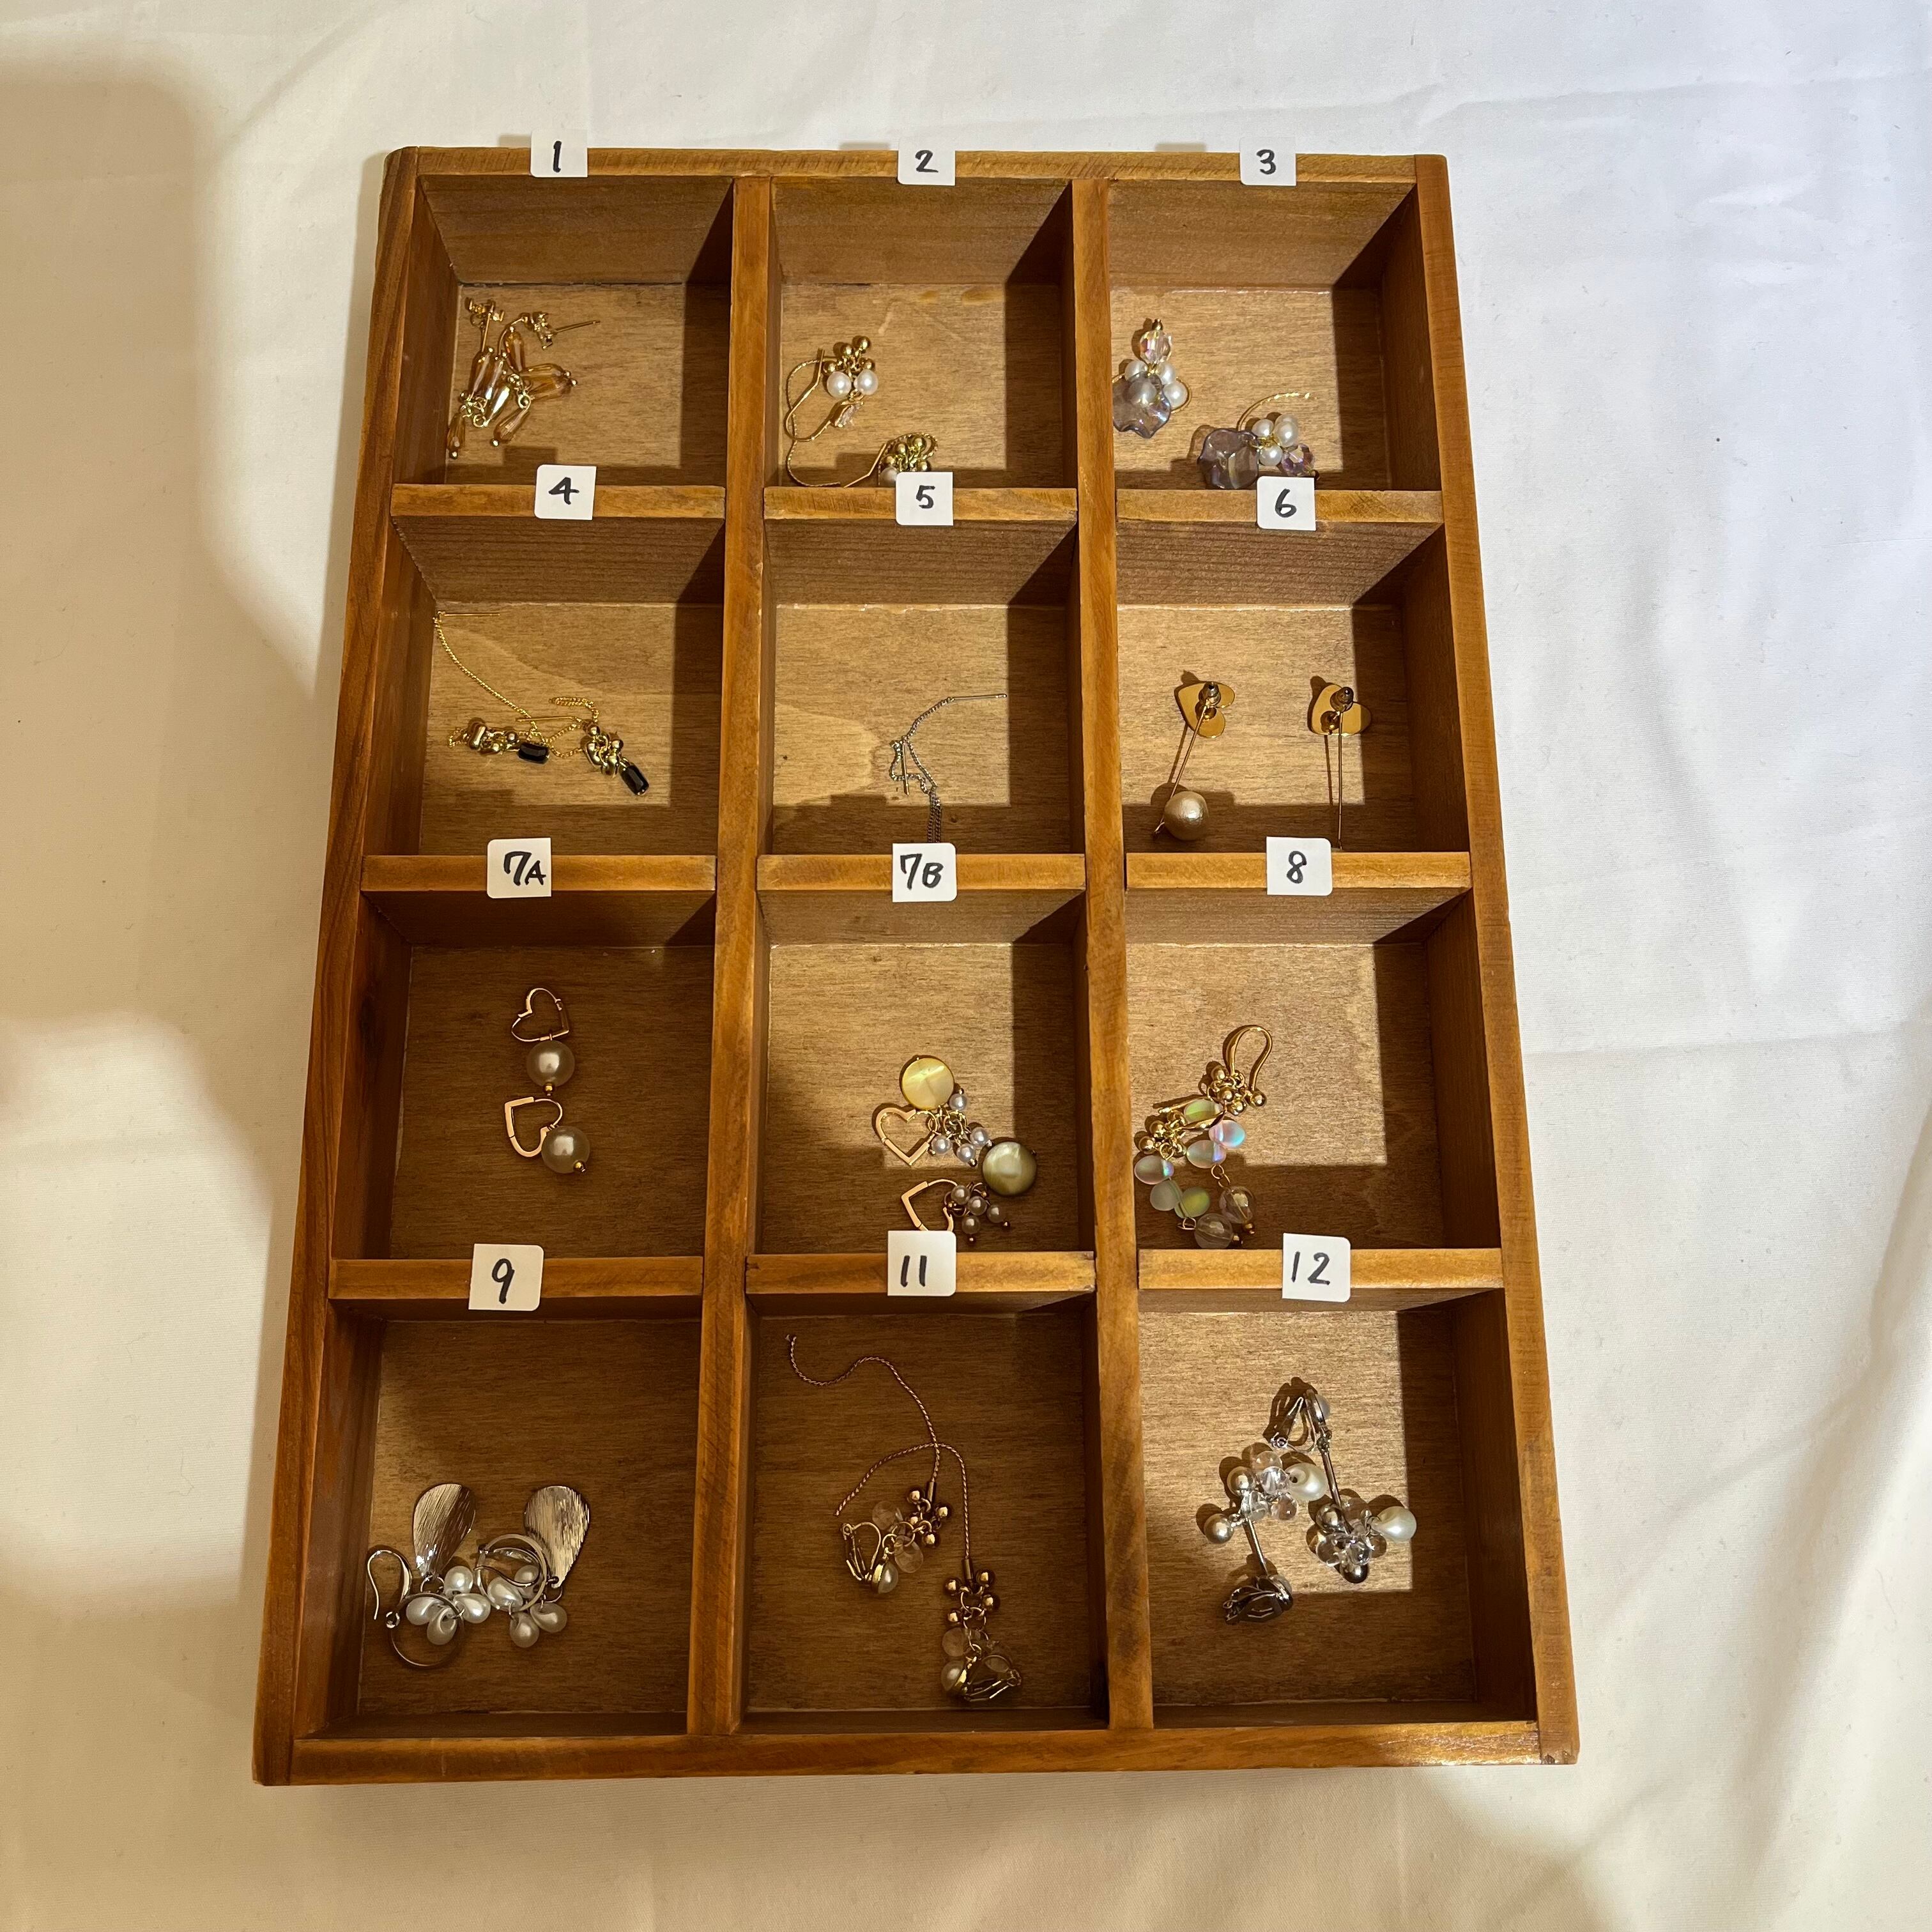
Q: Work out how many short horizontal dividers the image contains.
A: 9